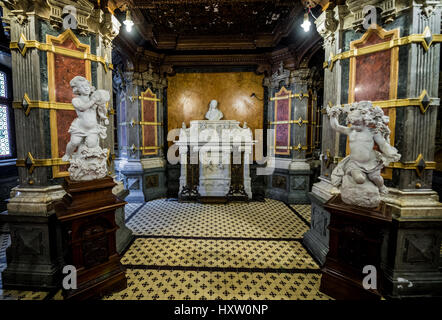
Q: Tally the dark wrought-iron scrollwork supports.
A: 2